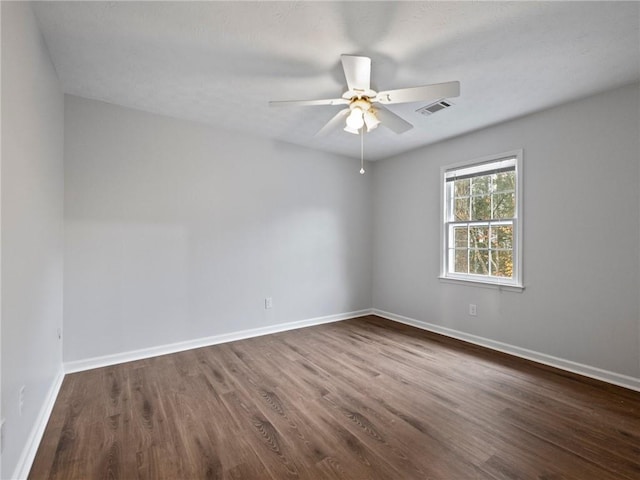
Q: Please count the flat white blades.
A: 5